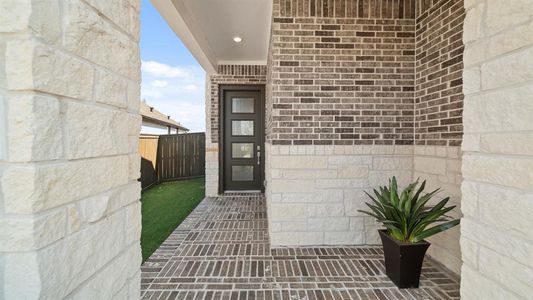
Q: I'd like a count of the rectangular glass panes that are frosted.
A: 4